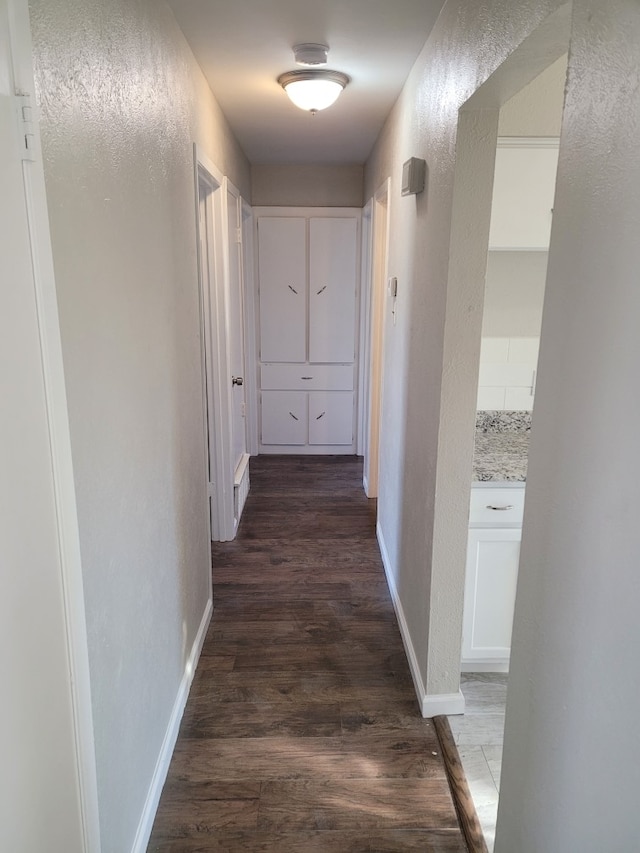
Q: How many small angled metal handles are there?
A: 4